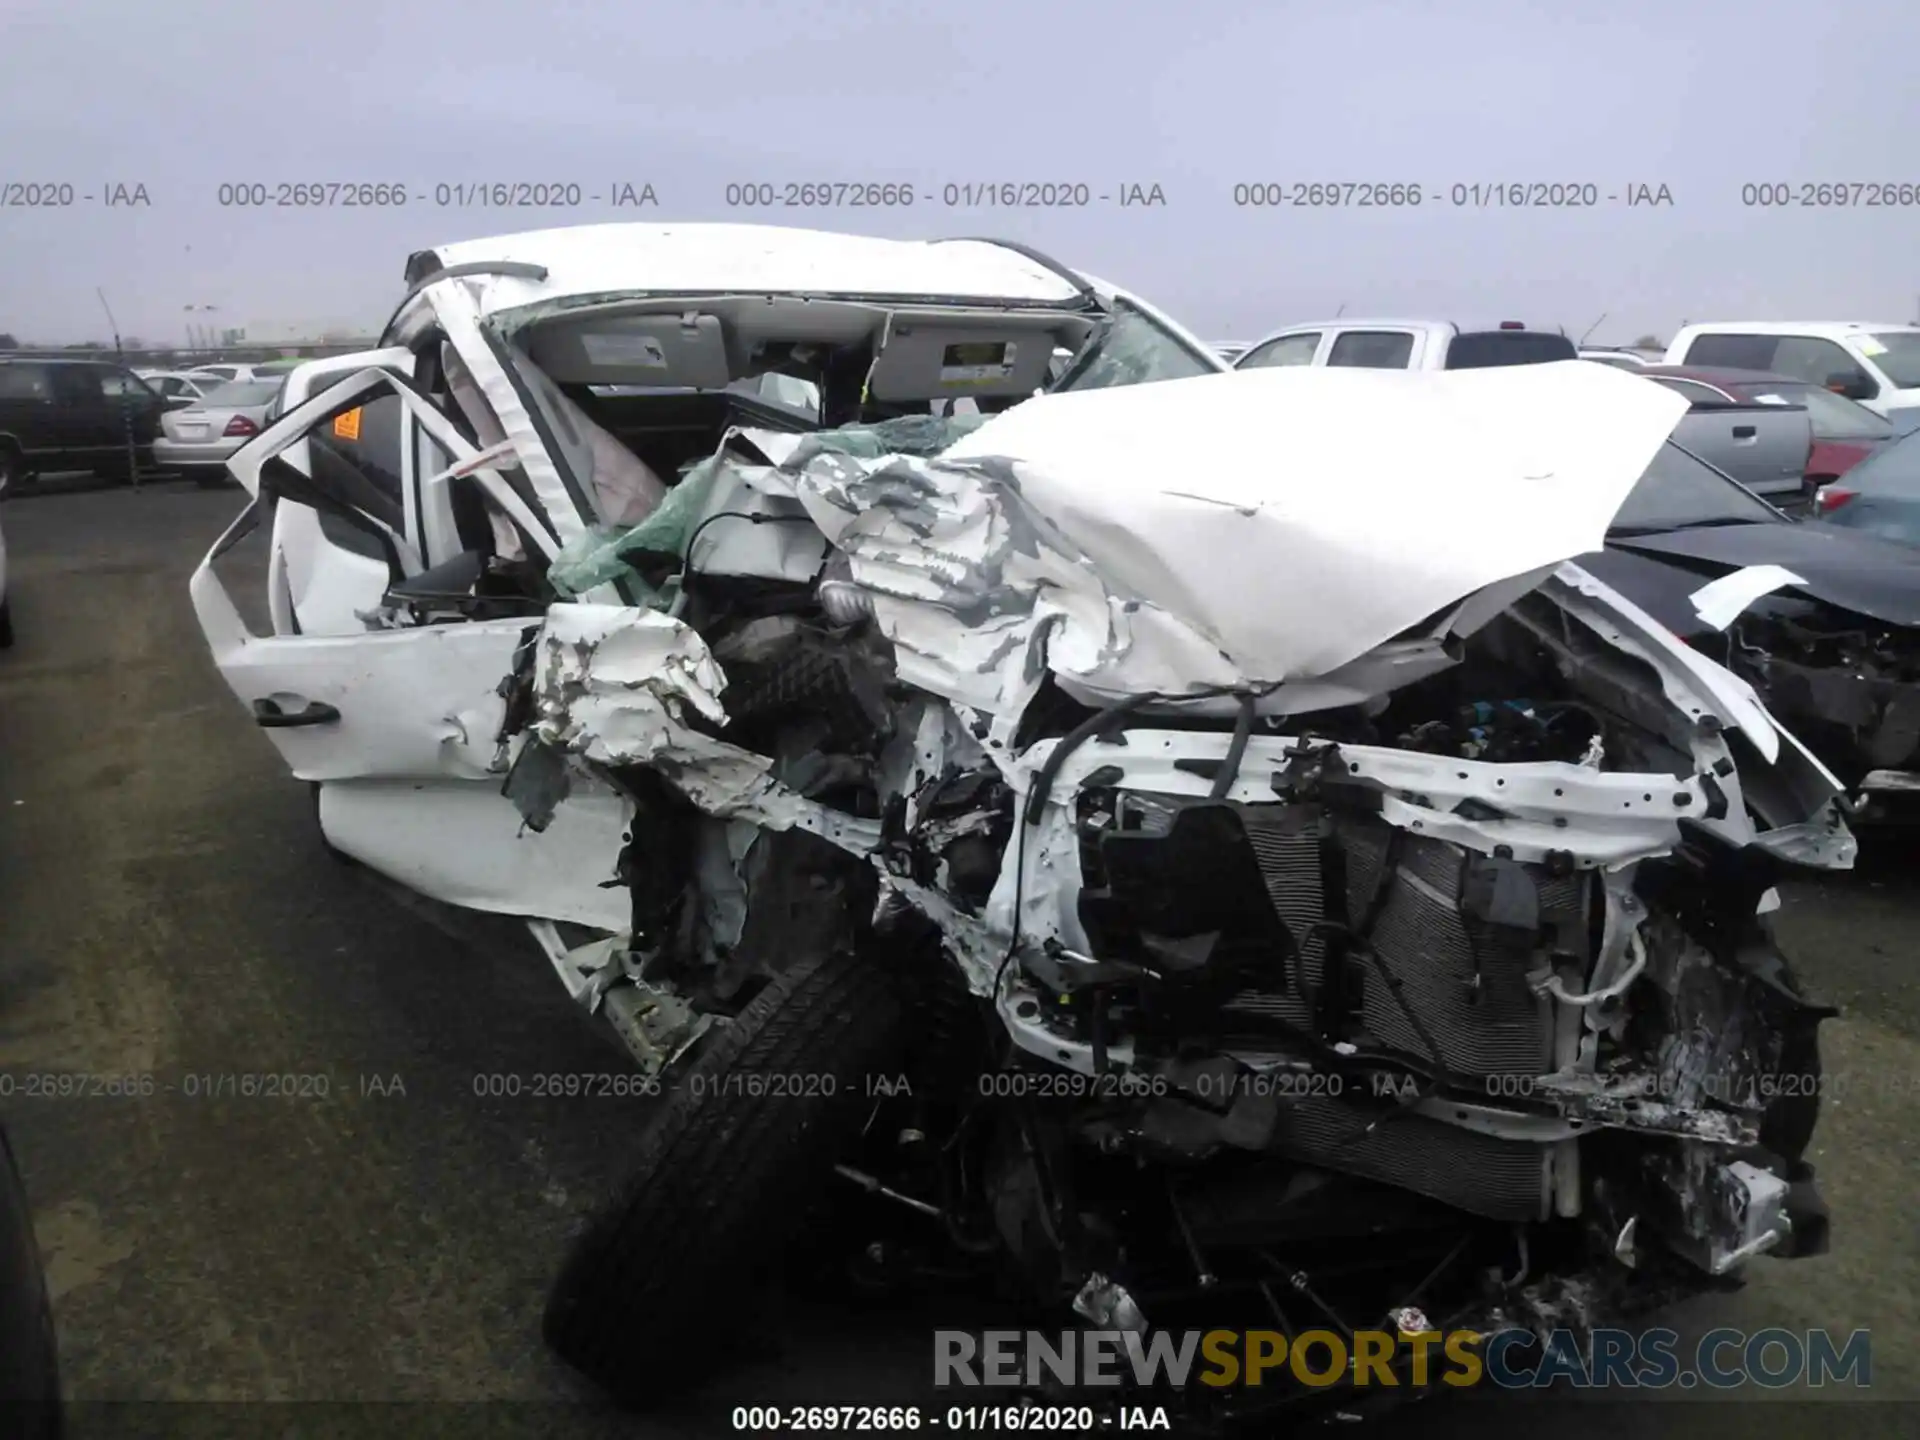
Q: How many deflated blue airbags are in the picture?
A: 0